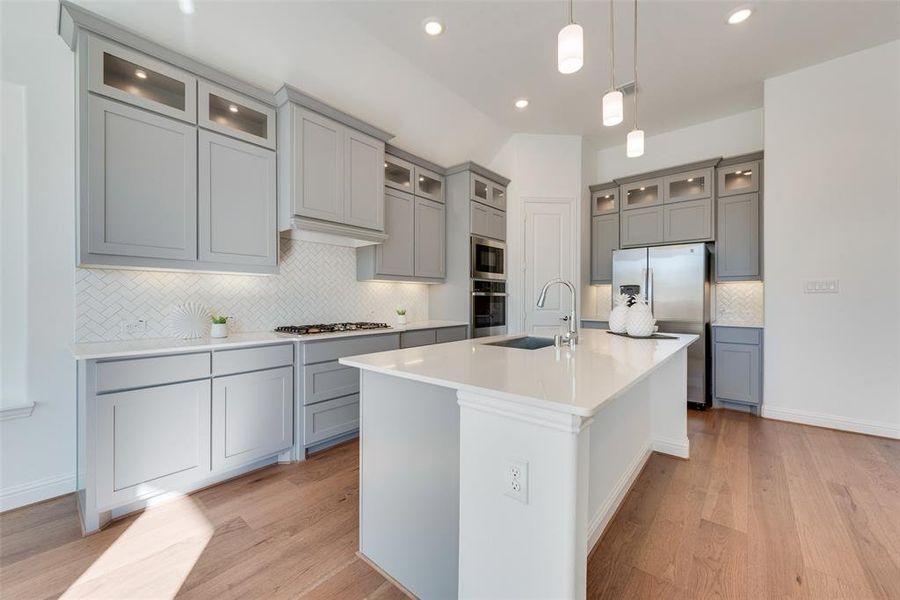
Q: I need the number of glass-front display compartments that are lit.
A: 10